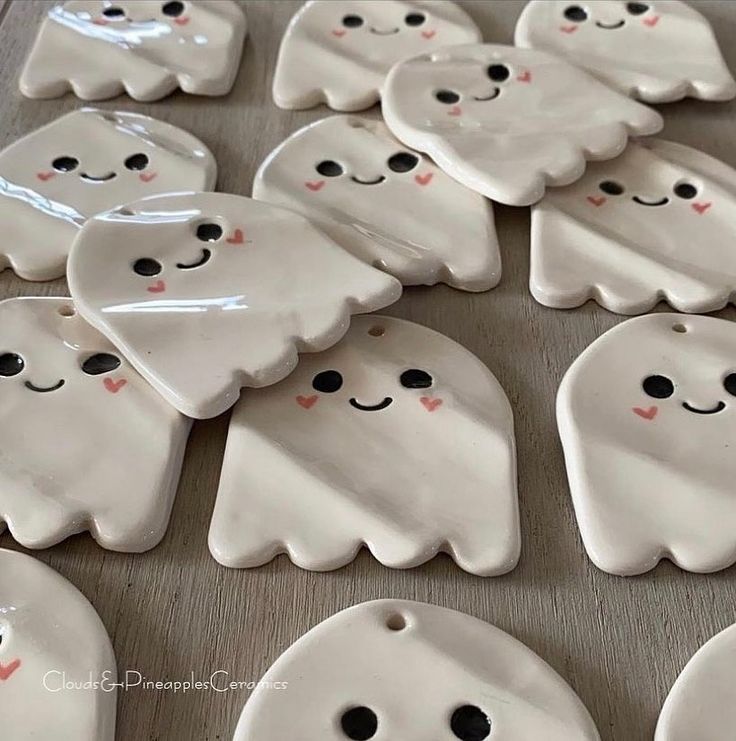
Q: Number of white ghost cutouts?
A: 14